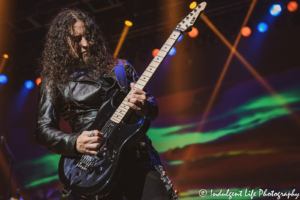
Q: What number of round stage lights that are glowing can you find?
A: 14